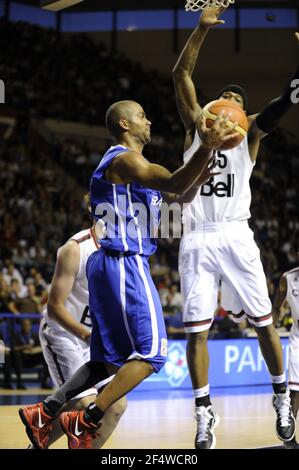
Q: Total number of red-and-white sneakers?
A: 2